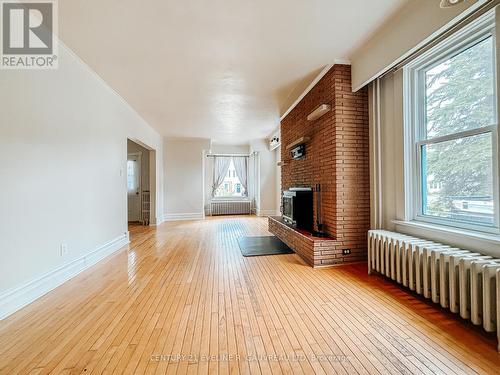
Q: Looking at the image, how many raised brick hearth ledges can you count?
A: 1